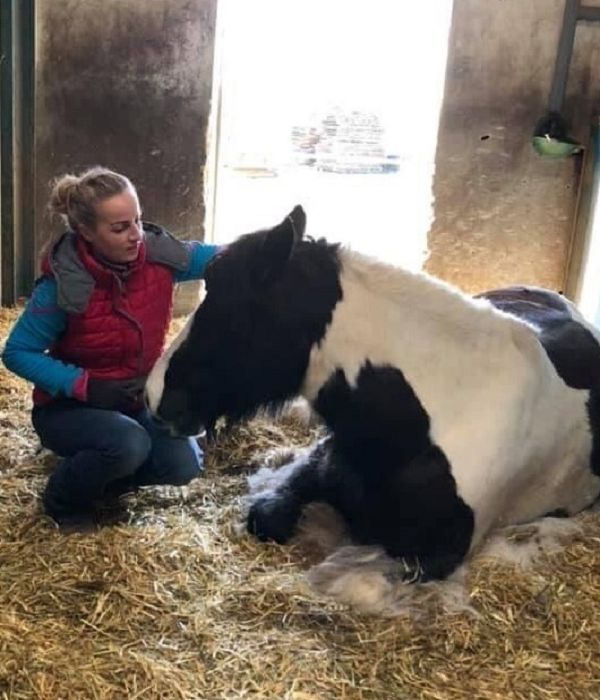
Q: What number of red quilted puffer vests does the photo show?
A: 1